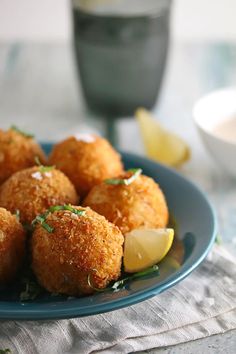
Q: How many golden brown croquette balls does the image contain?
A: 6